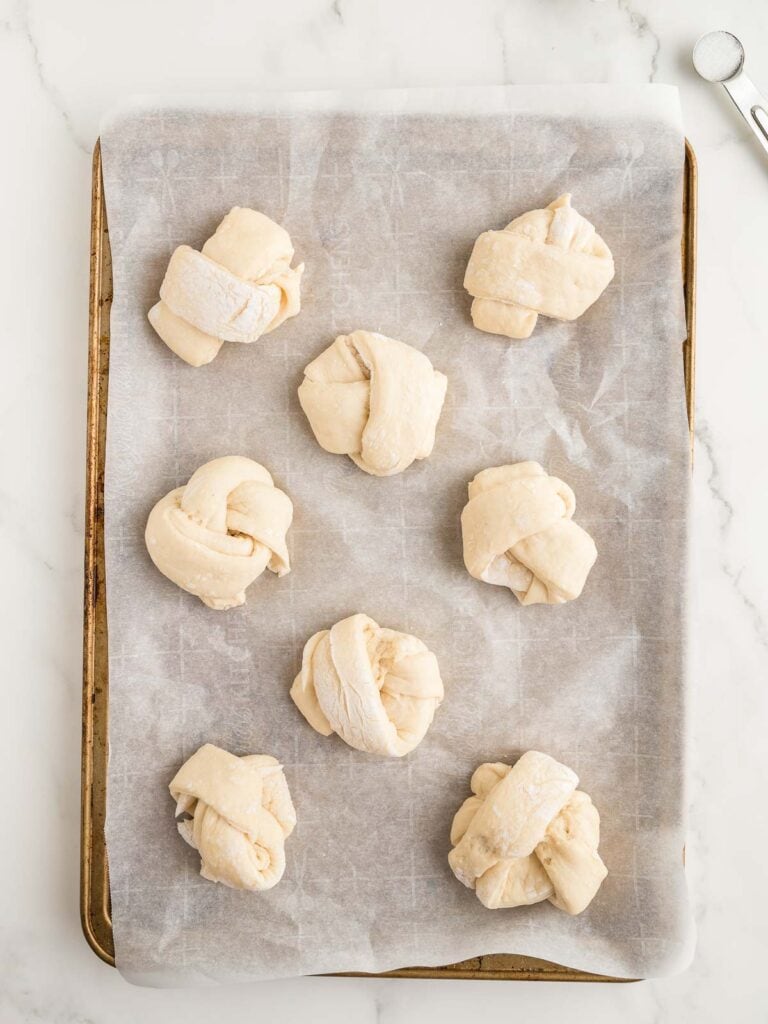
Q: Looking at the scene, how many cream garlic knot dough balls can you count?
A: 8